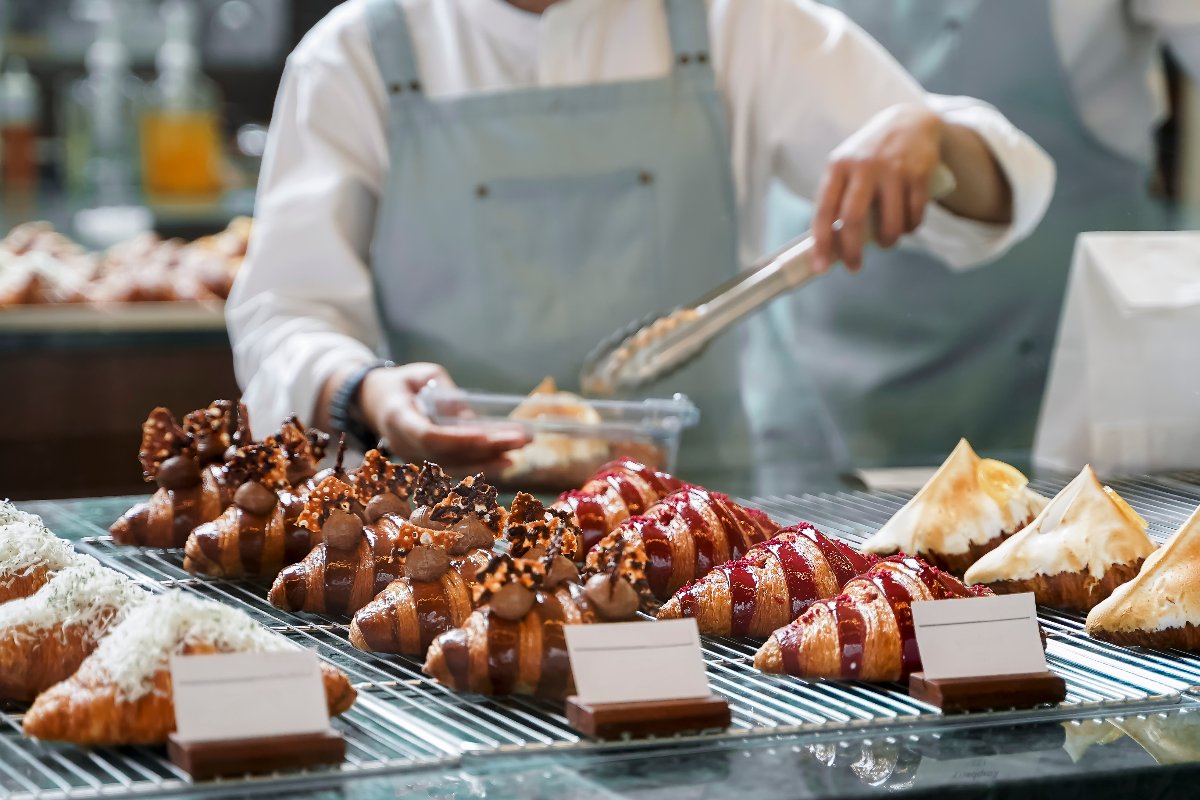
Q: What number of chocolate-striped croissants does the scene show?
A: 5